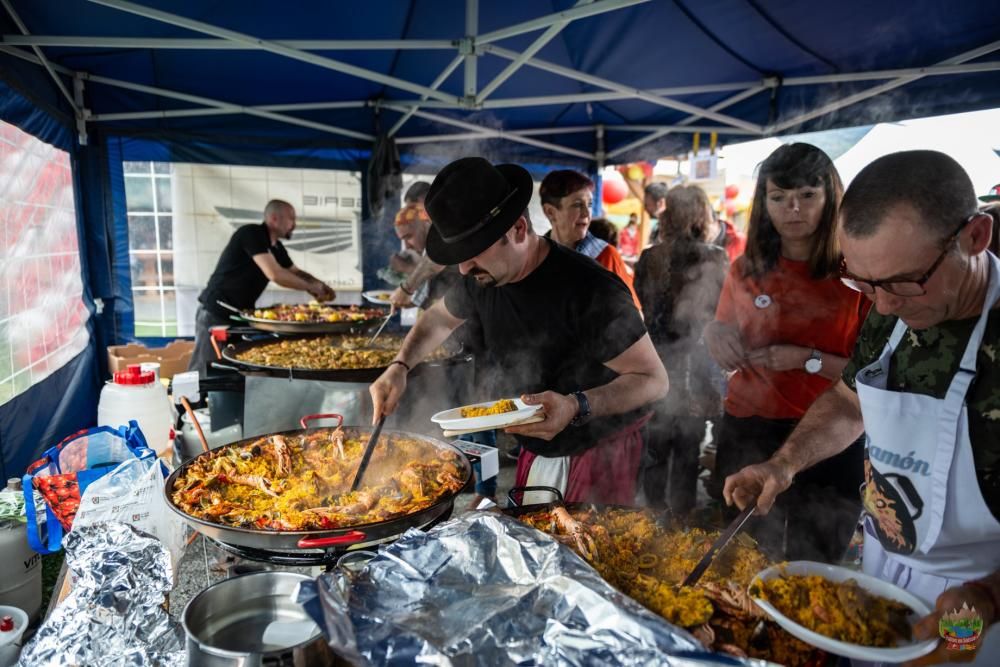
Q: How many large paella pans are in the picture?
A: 4